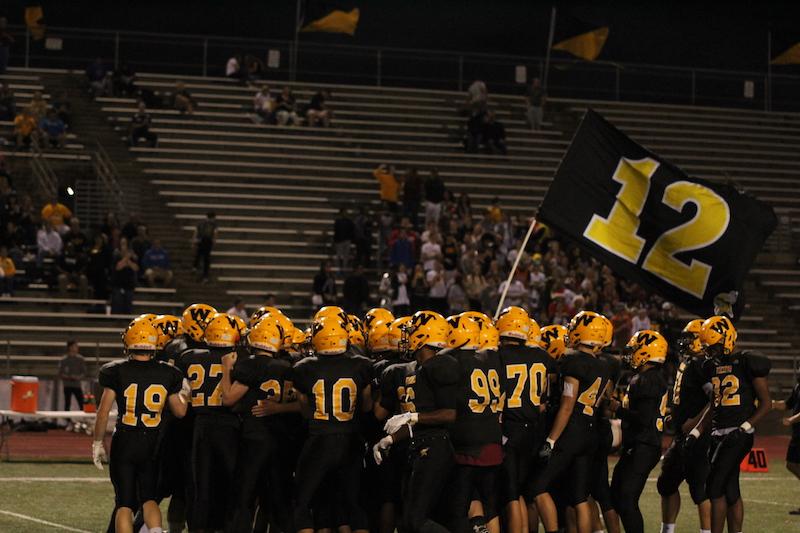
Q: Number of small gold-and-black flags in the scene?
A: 4